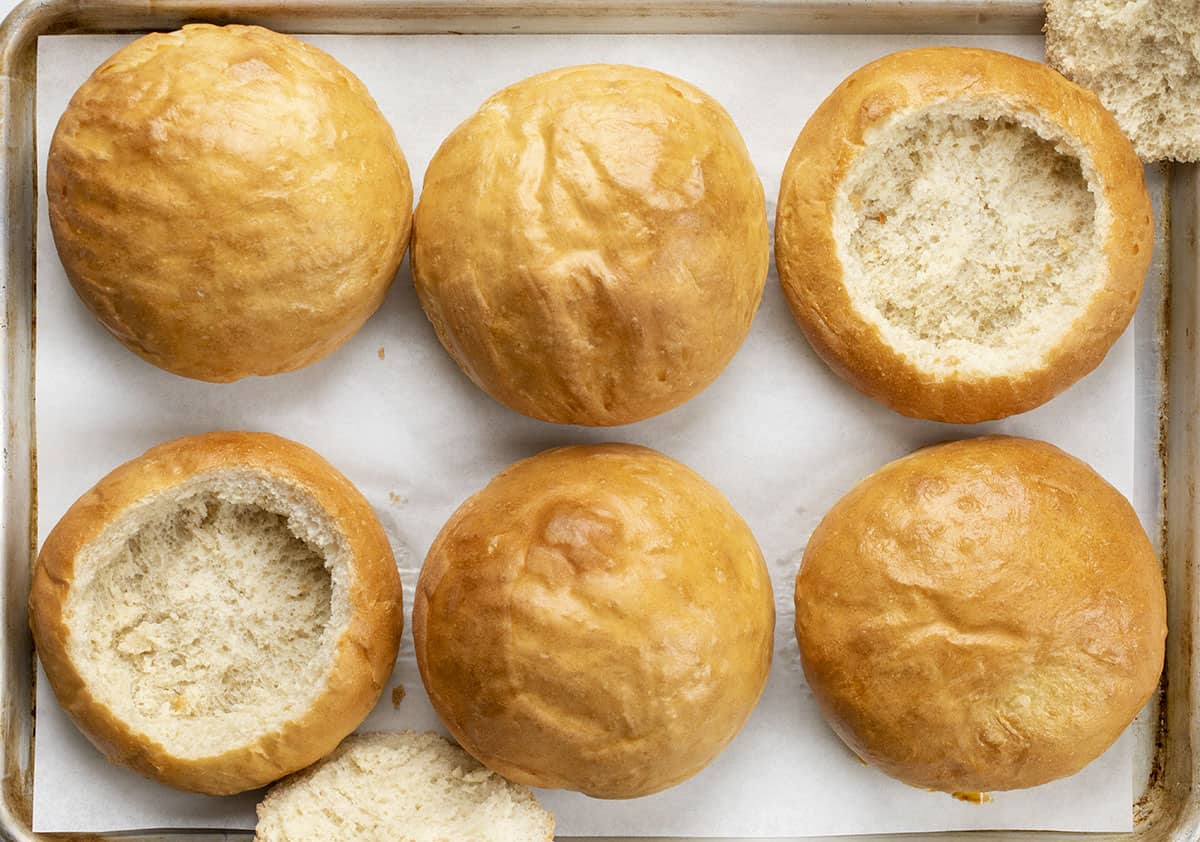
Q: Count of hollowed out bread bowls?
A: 2